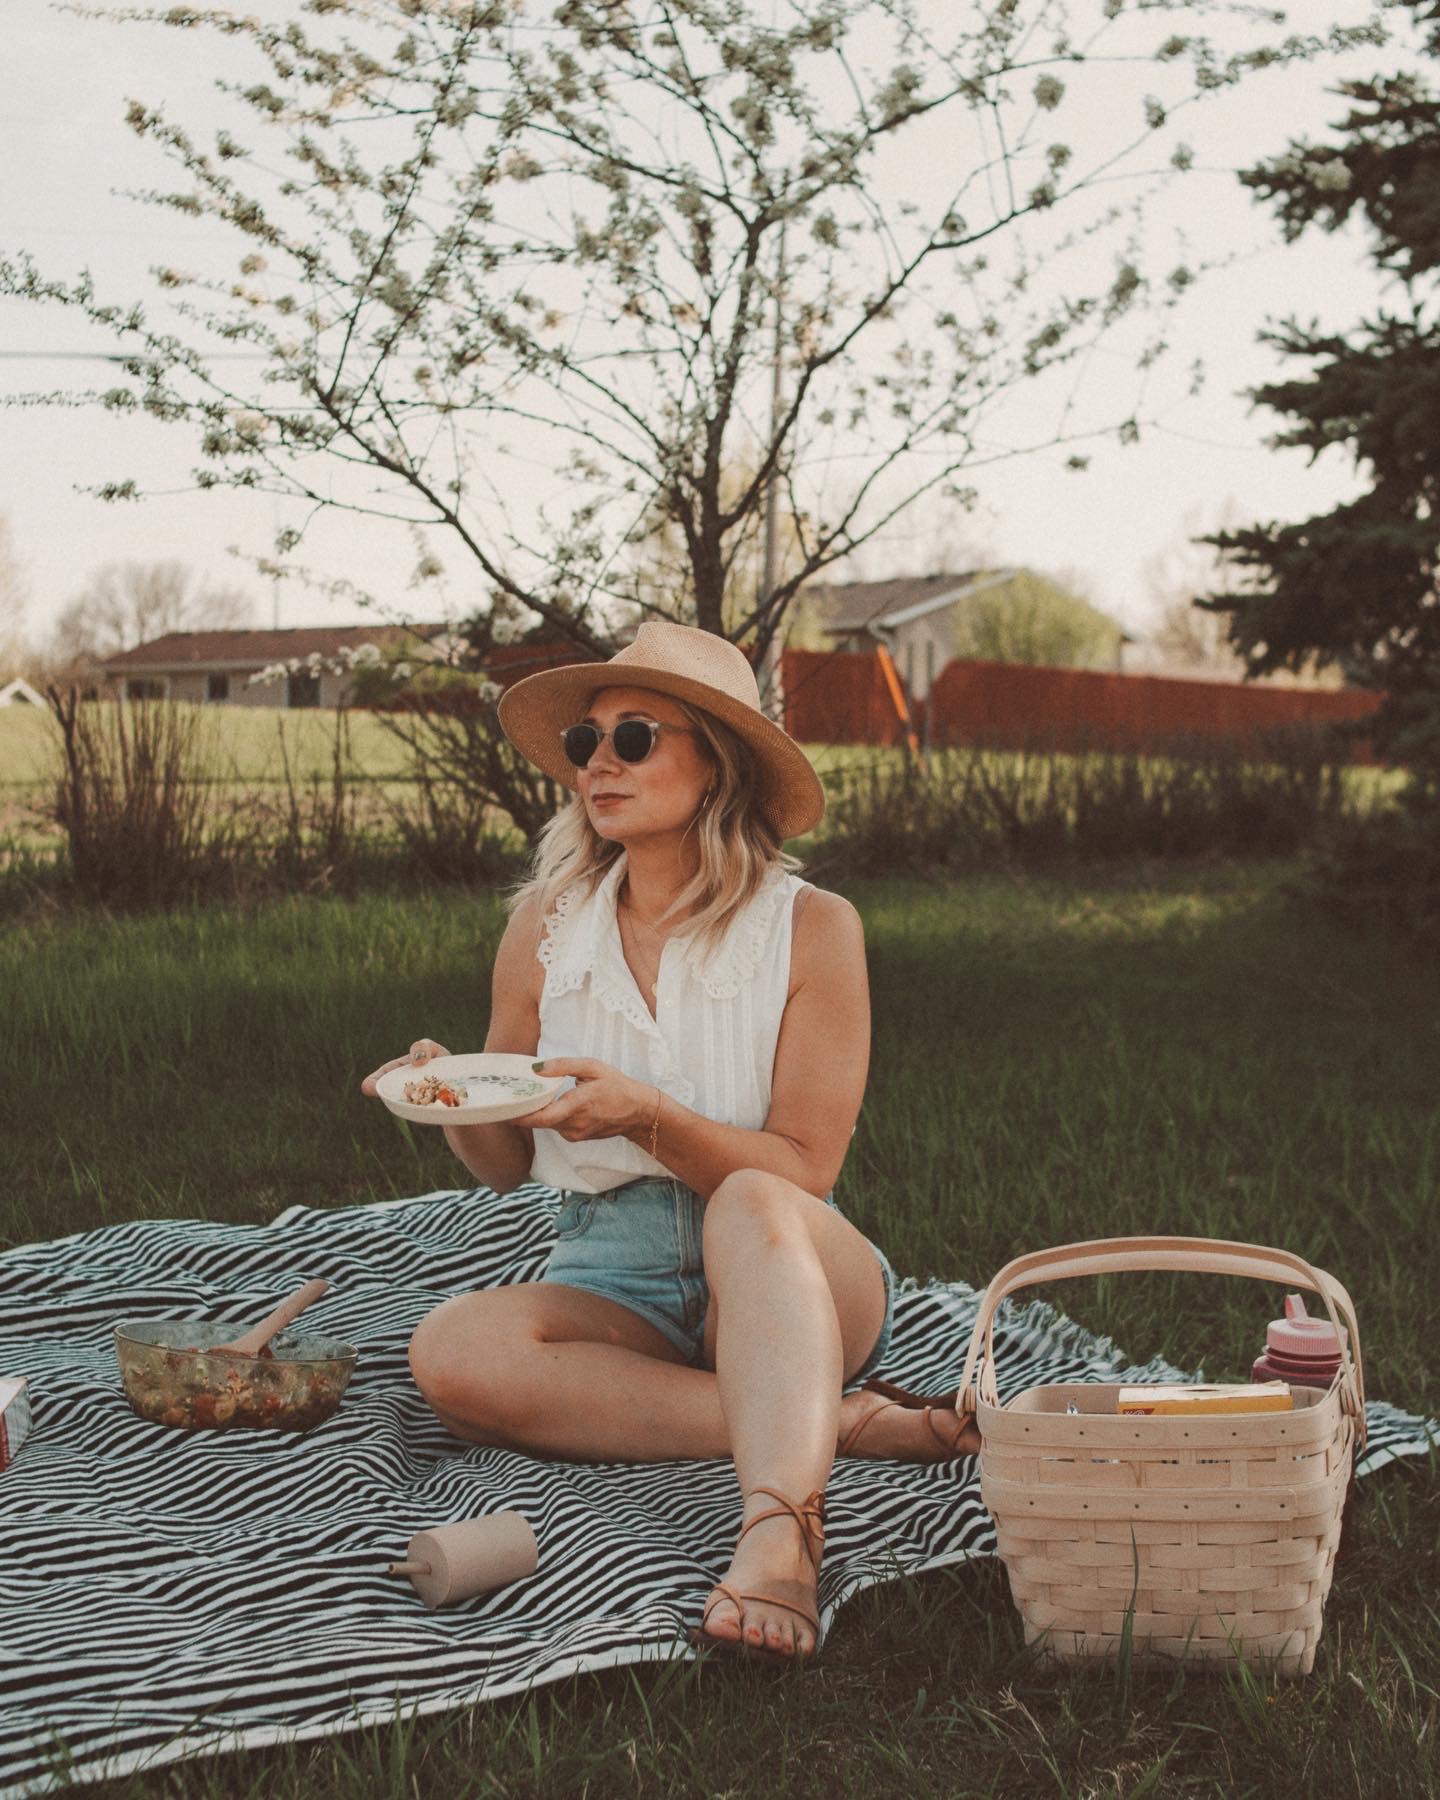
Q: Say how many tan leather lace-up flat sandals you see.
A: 2